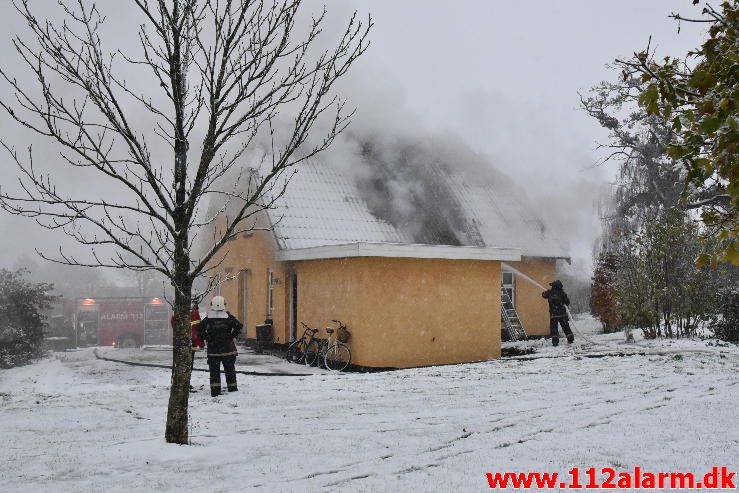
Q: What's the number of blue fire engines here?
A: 0